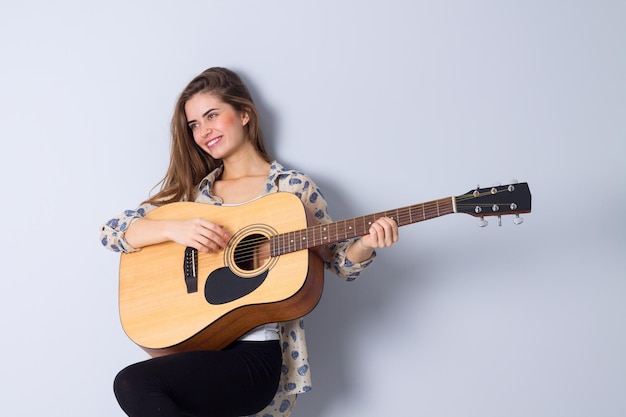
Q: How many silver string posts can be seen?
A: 6